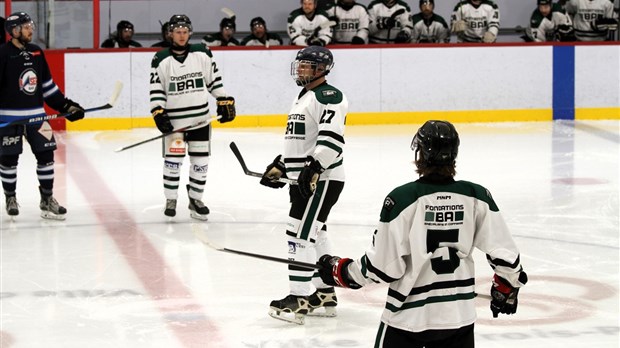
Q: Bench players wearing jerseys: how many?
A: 11